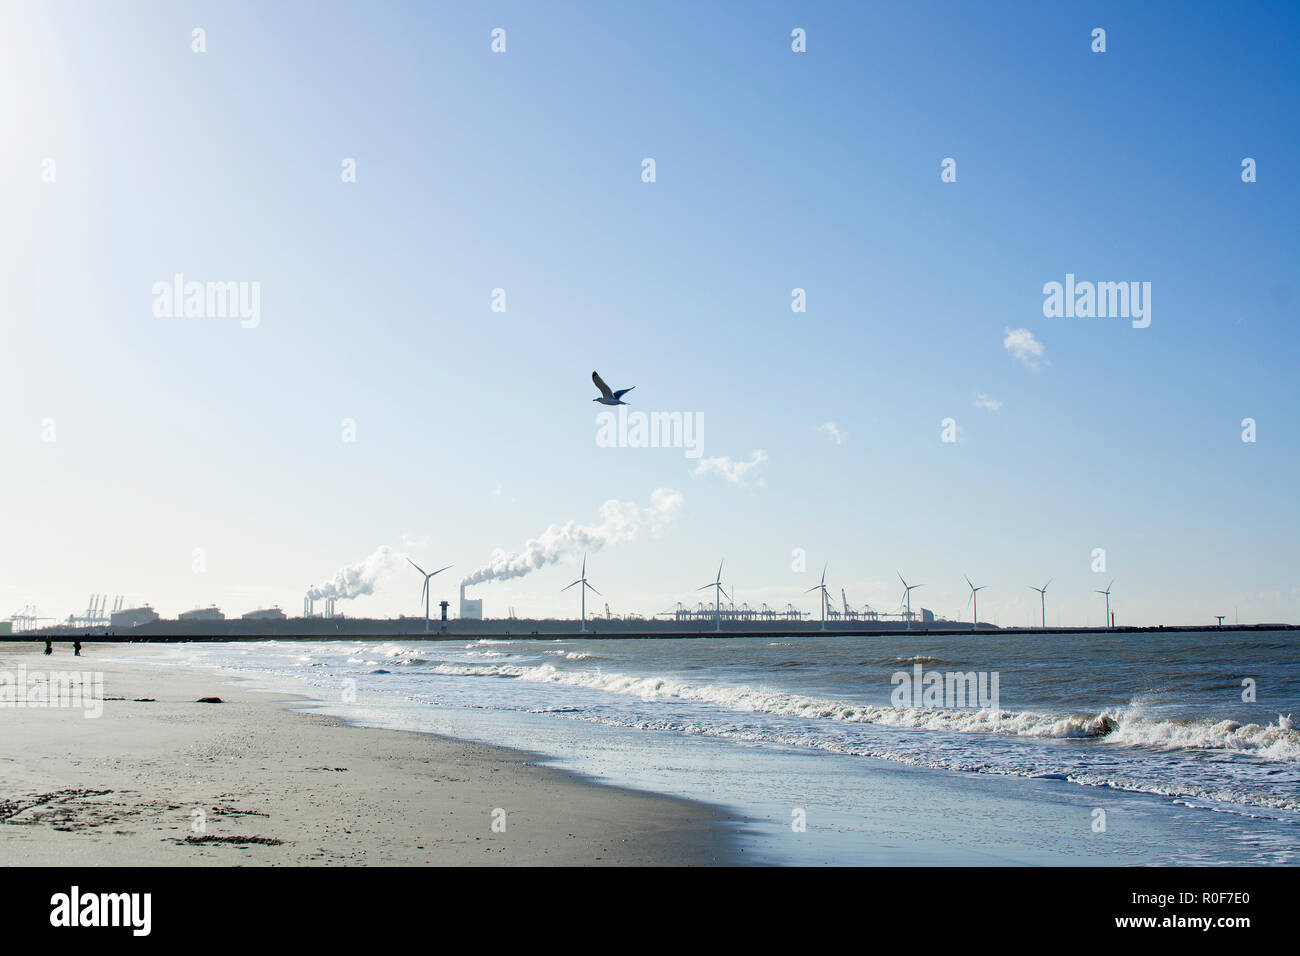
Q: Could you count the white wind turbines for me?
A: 8